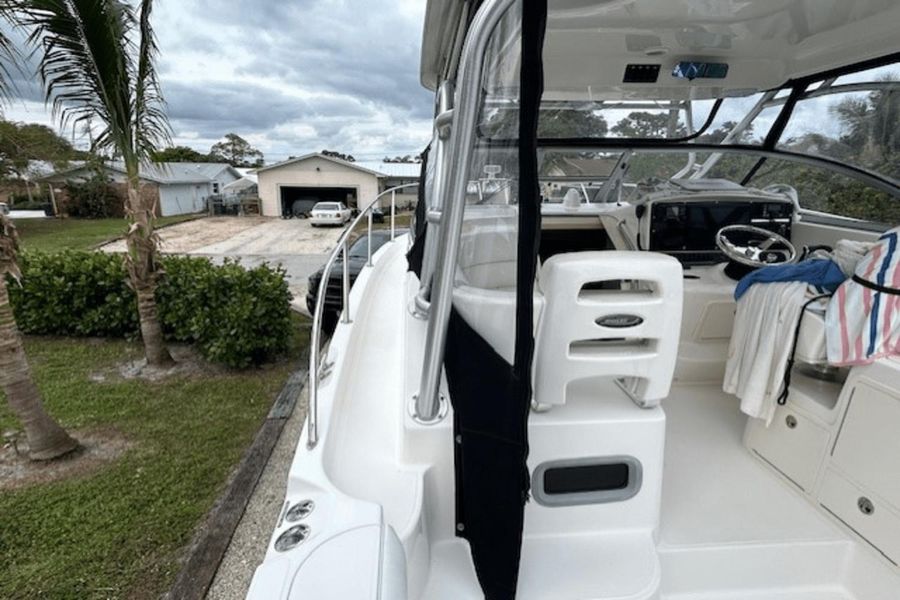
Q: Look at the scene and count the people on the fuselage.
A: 0